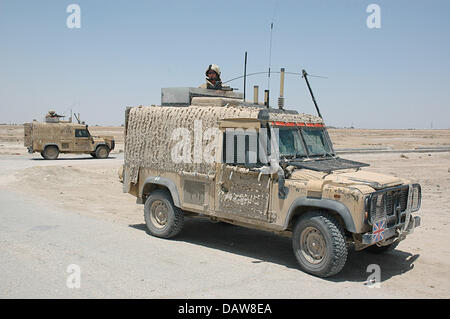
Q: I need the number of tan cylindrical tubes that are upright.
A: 3